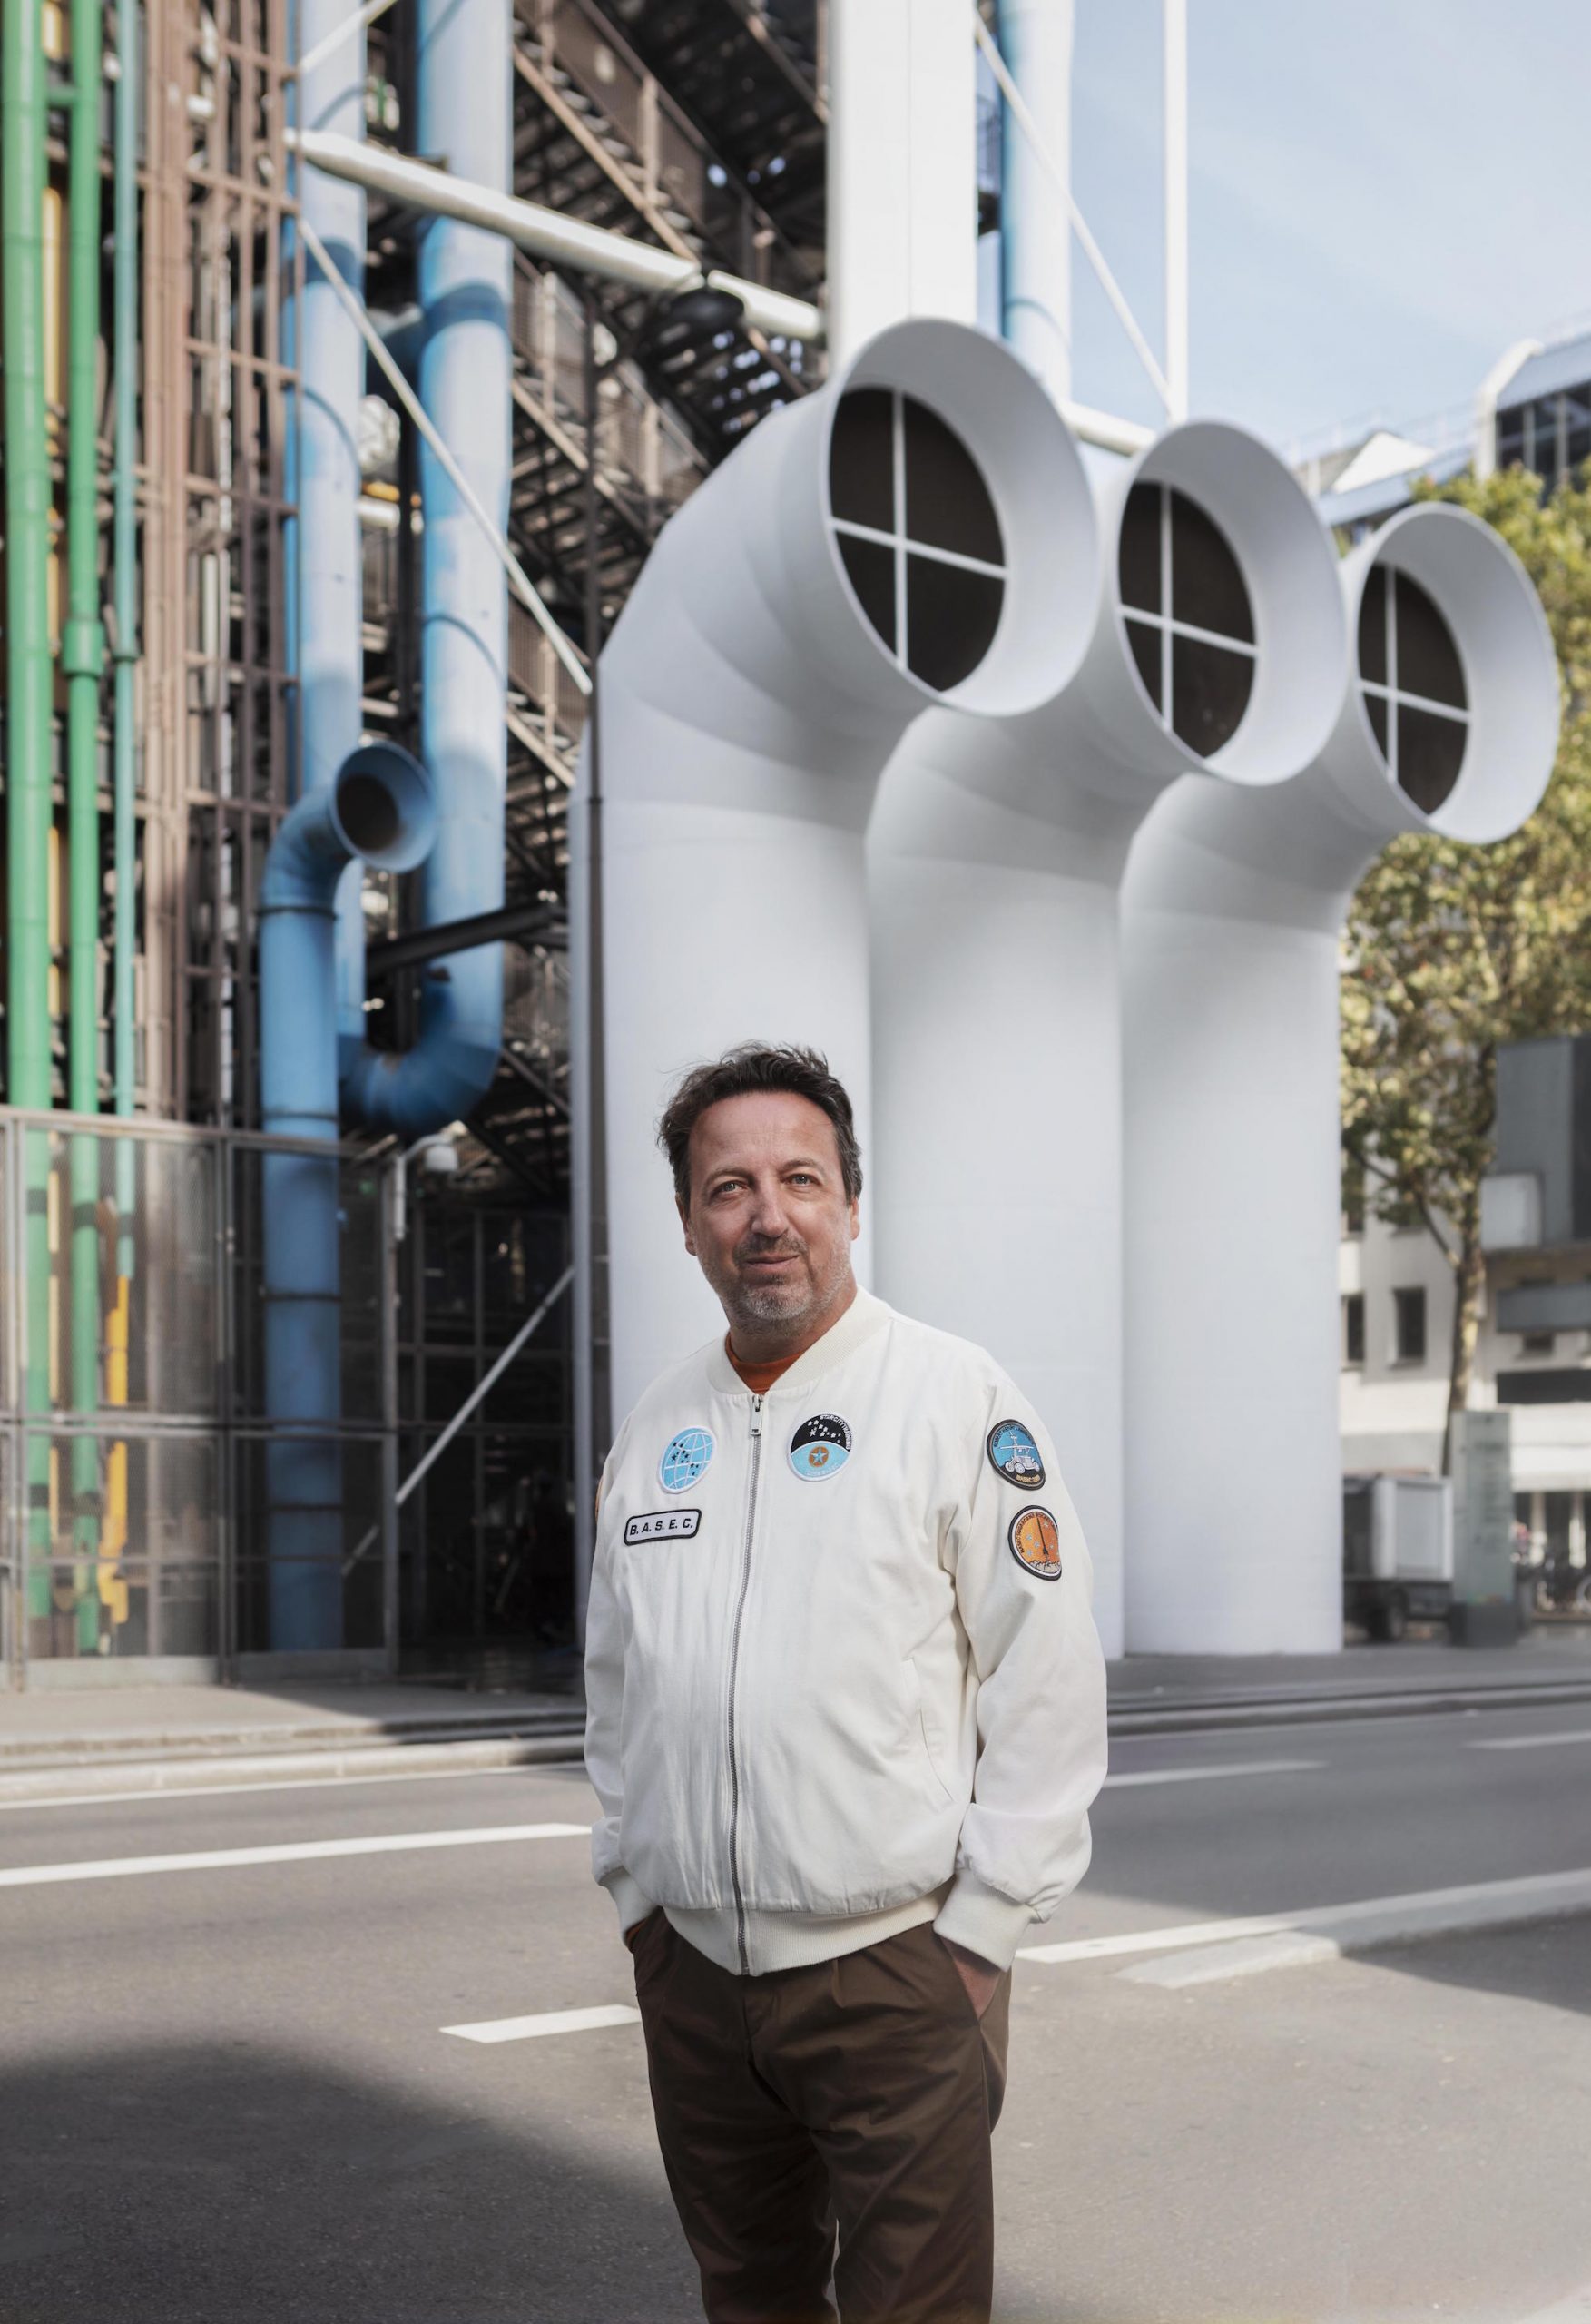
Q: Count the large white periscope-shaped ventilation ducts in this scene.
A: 3